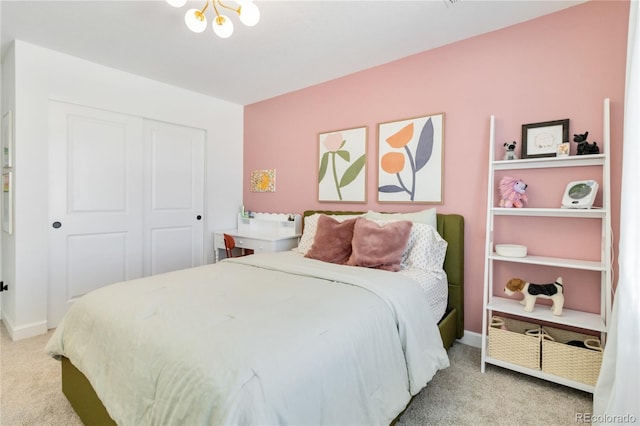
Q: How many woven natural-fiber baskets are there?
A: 2